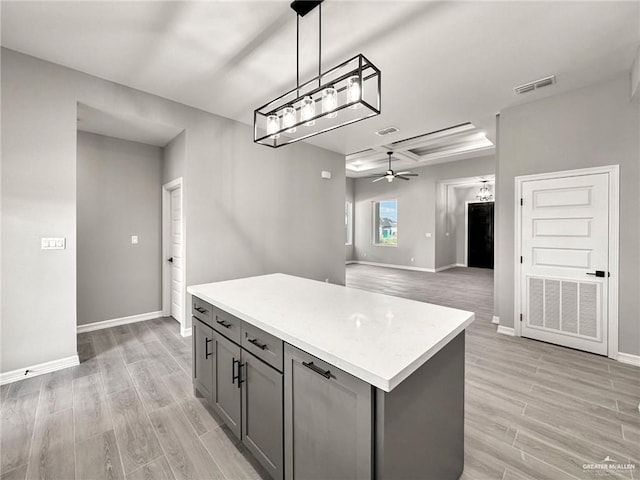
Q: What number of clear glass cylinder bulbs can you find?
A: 5